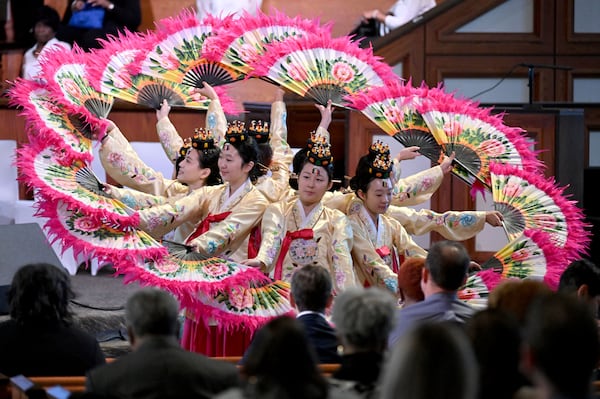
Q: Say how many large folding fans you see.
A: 15